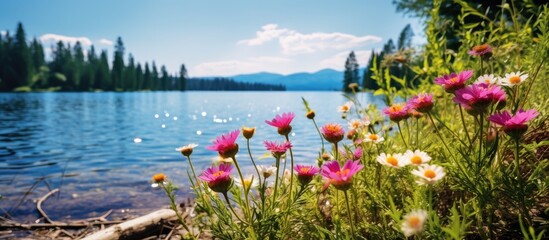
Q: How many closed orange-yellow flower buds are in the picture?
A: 2